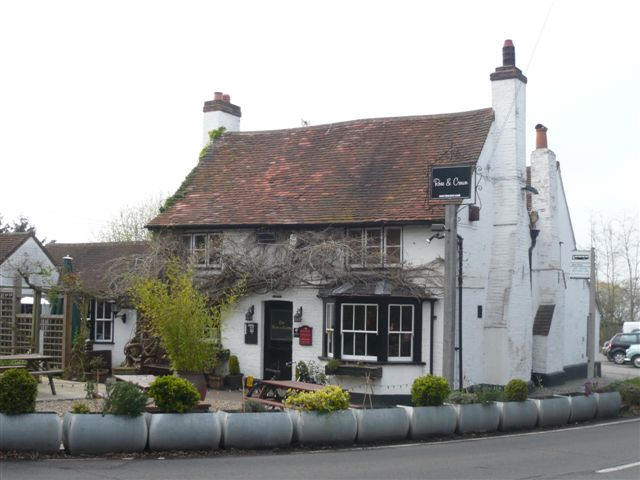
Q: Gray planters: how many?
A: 12